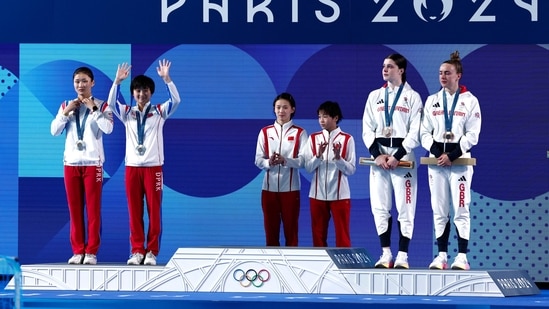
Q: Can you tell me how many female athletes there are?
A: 6